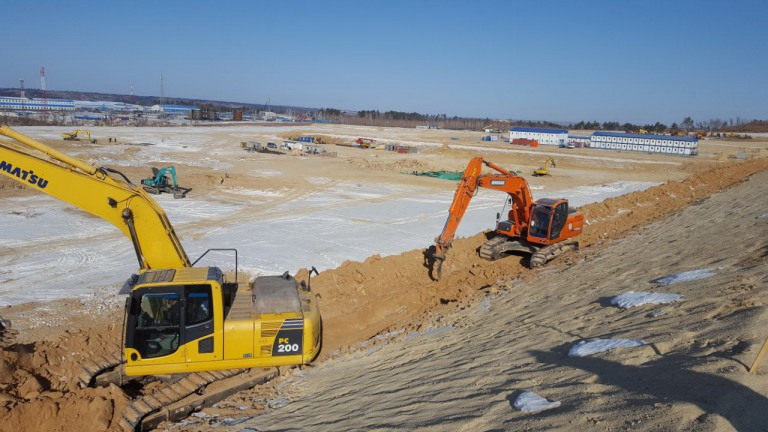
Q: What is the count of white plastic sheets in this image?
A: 4